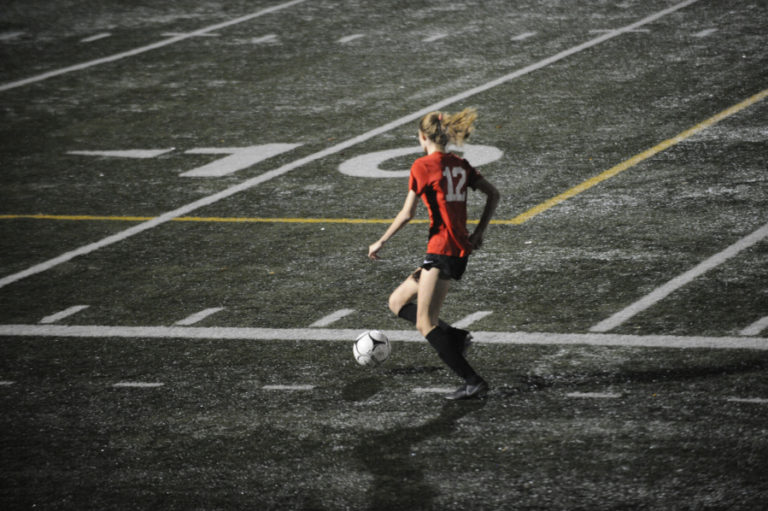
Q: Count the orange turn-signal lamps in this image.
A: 0